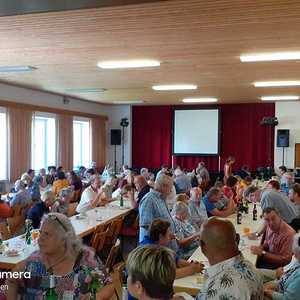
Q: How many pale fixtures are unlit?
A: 3